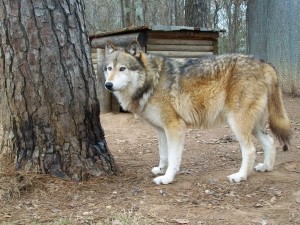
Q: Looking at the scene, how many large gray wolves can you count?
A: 1